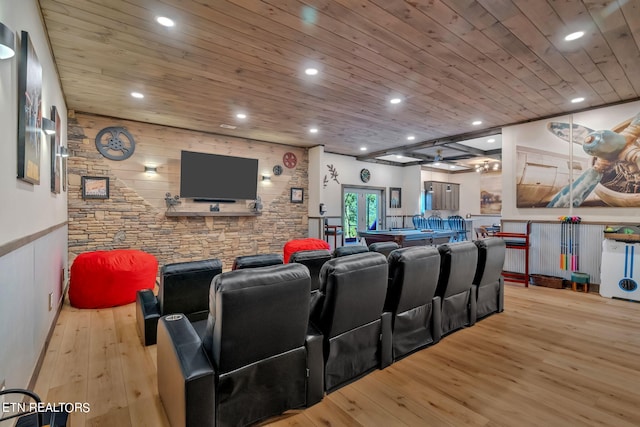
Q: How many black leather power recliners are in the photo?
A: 10